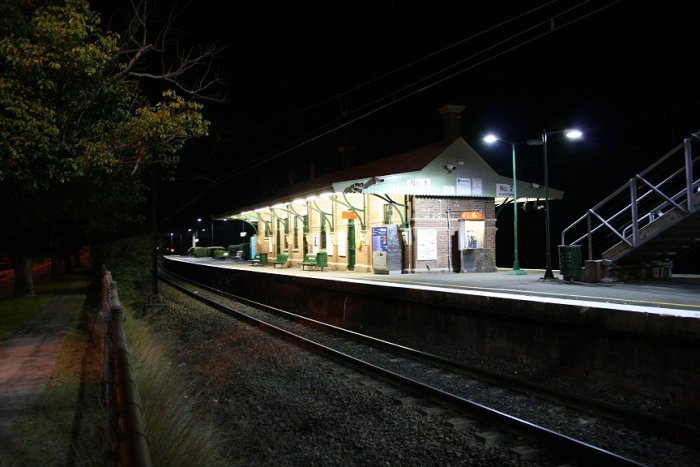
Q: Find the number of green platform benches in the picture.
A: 3